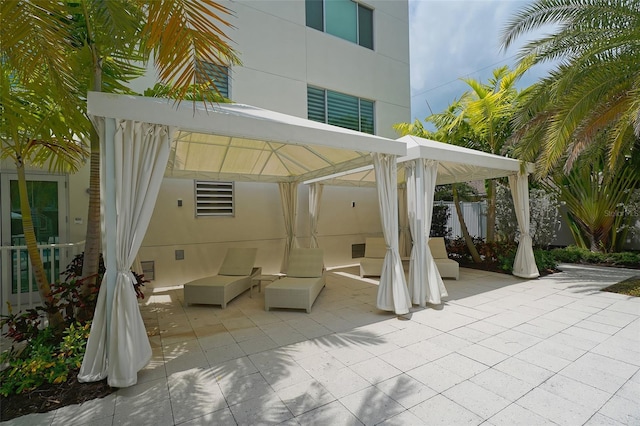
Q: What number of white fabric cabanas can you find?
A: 2